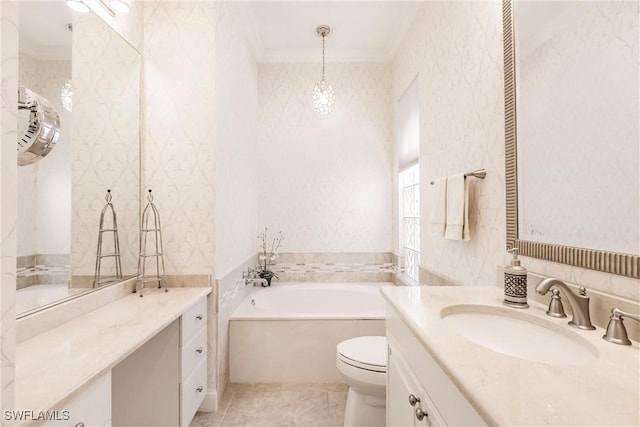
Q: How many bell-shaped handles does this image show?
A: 2